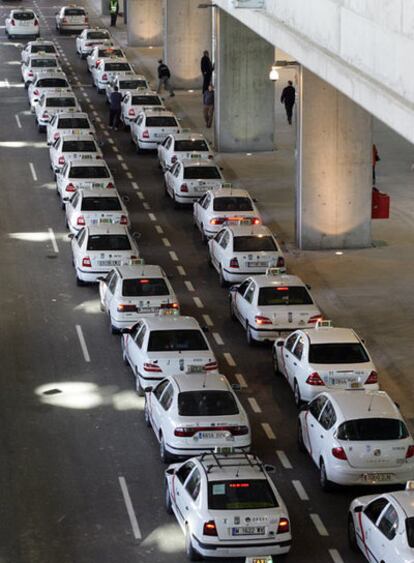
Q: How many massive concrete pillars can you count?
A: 4